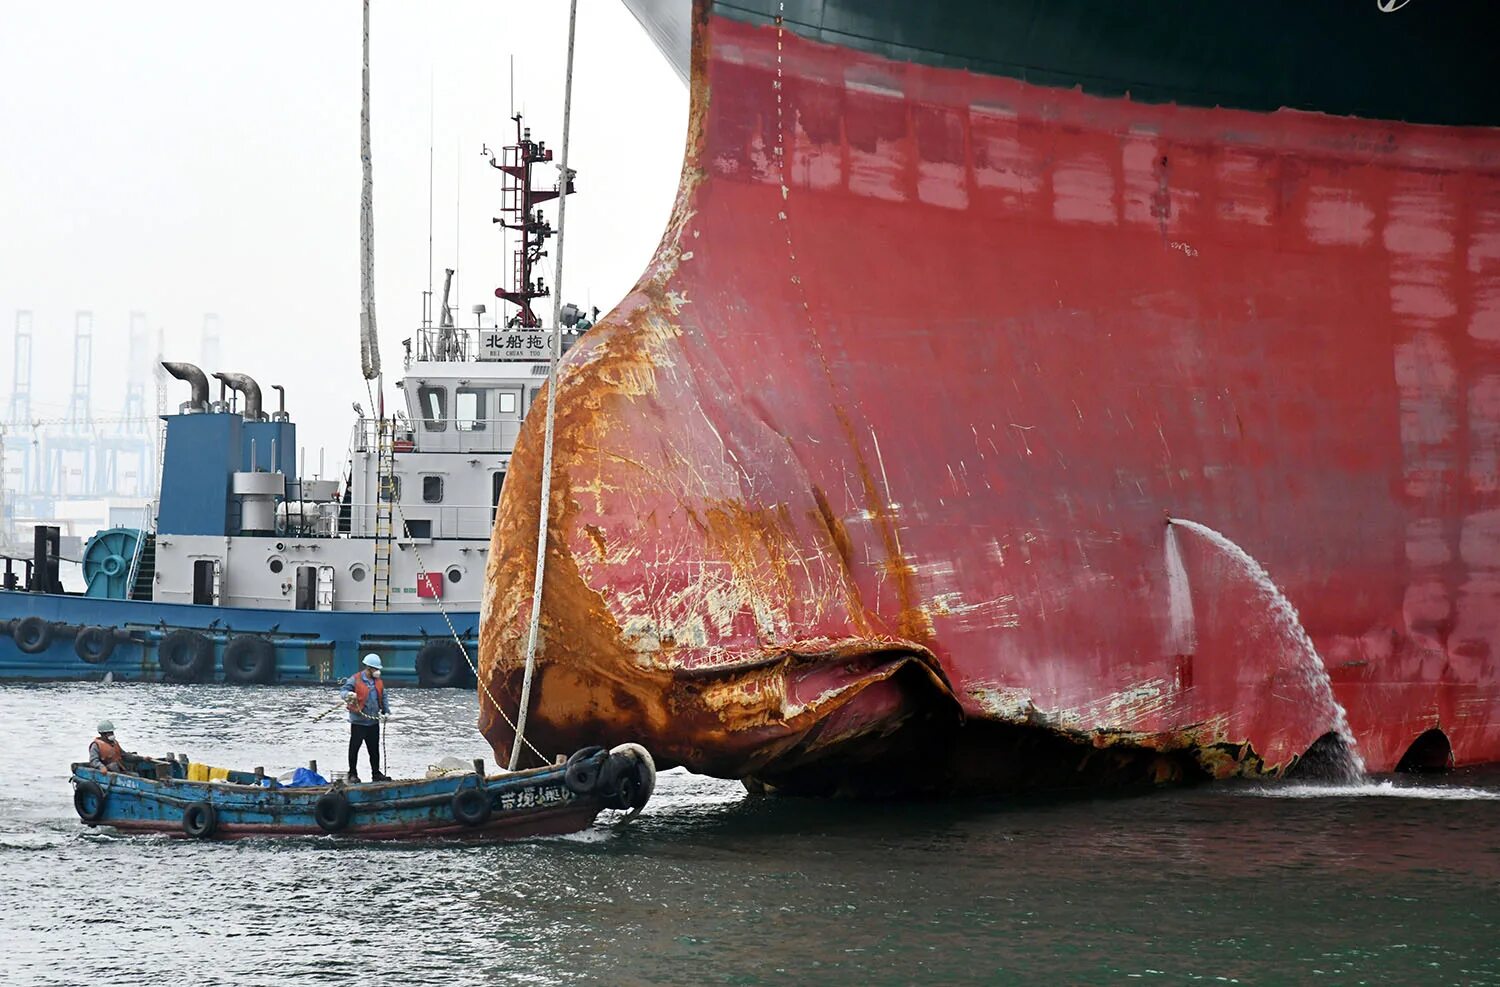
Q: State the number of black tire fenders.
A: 11